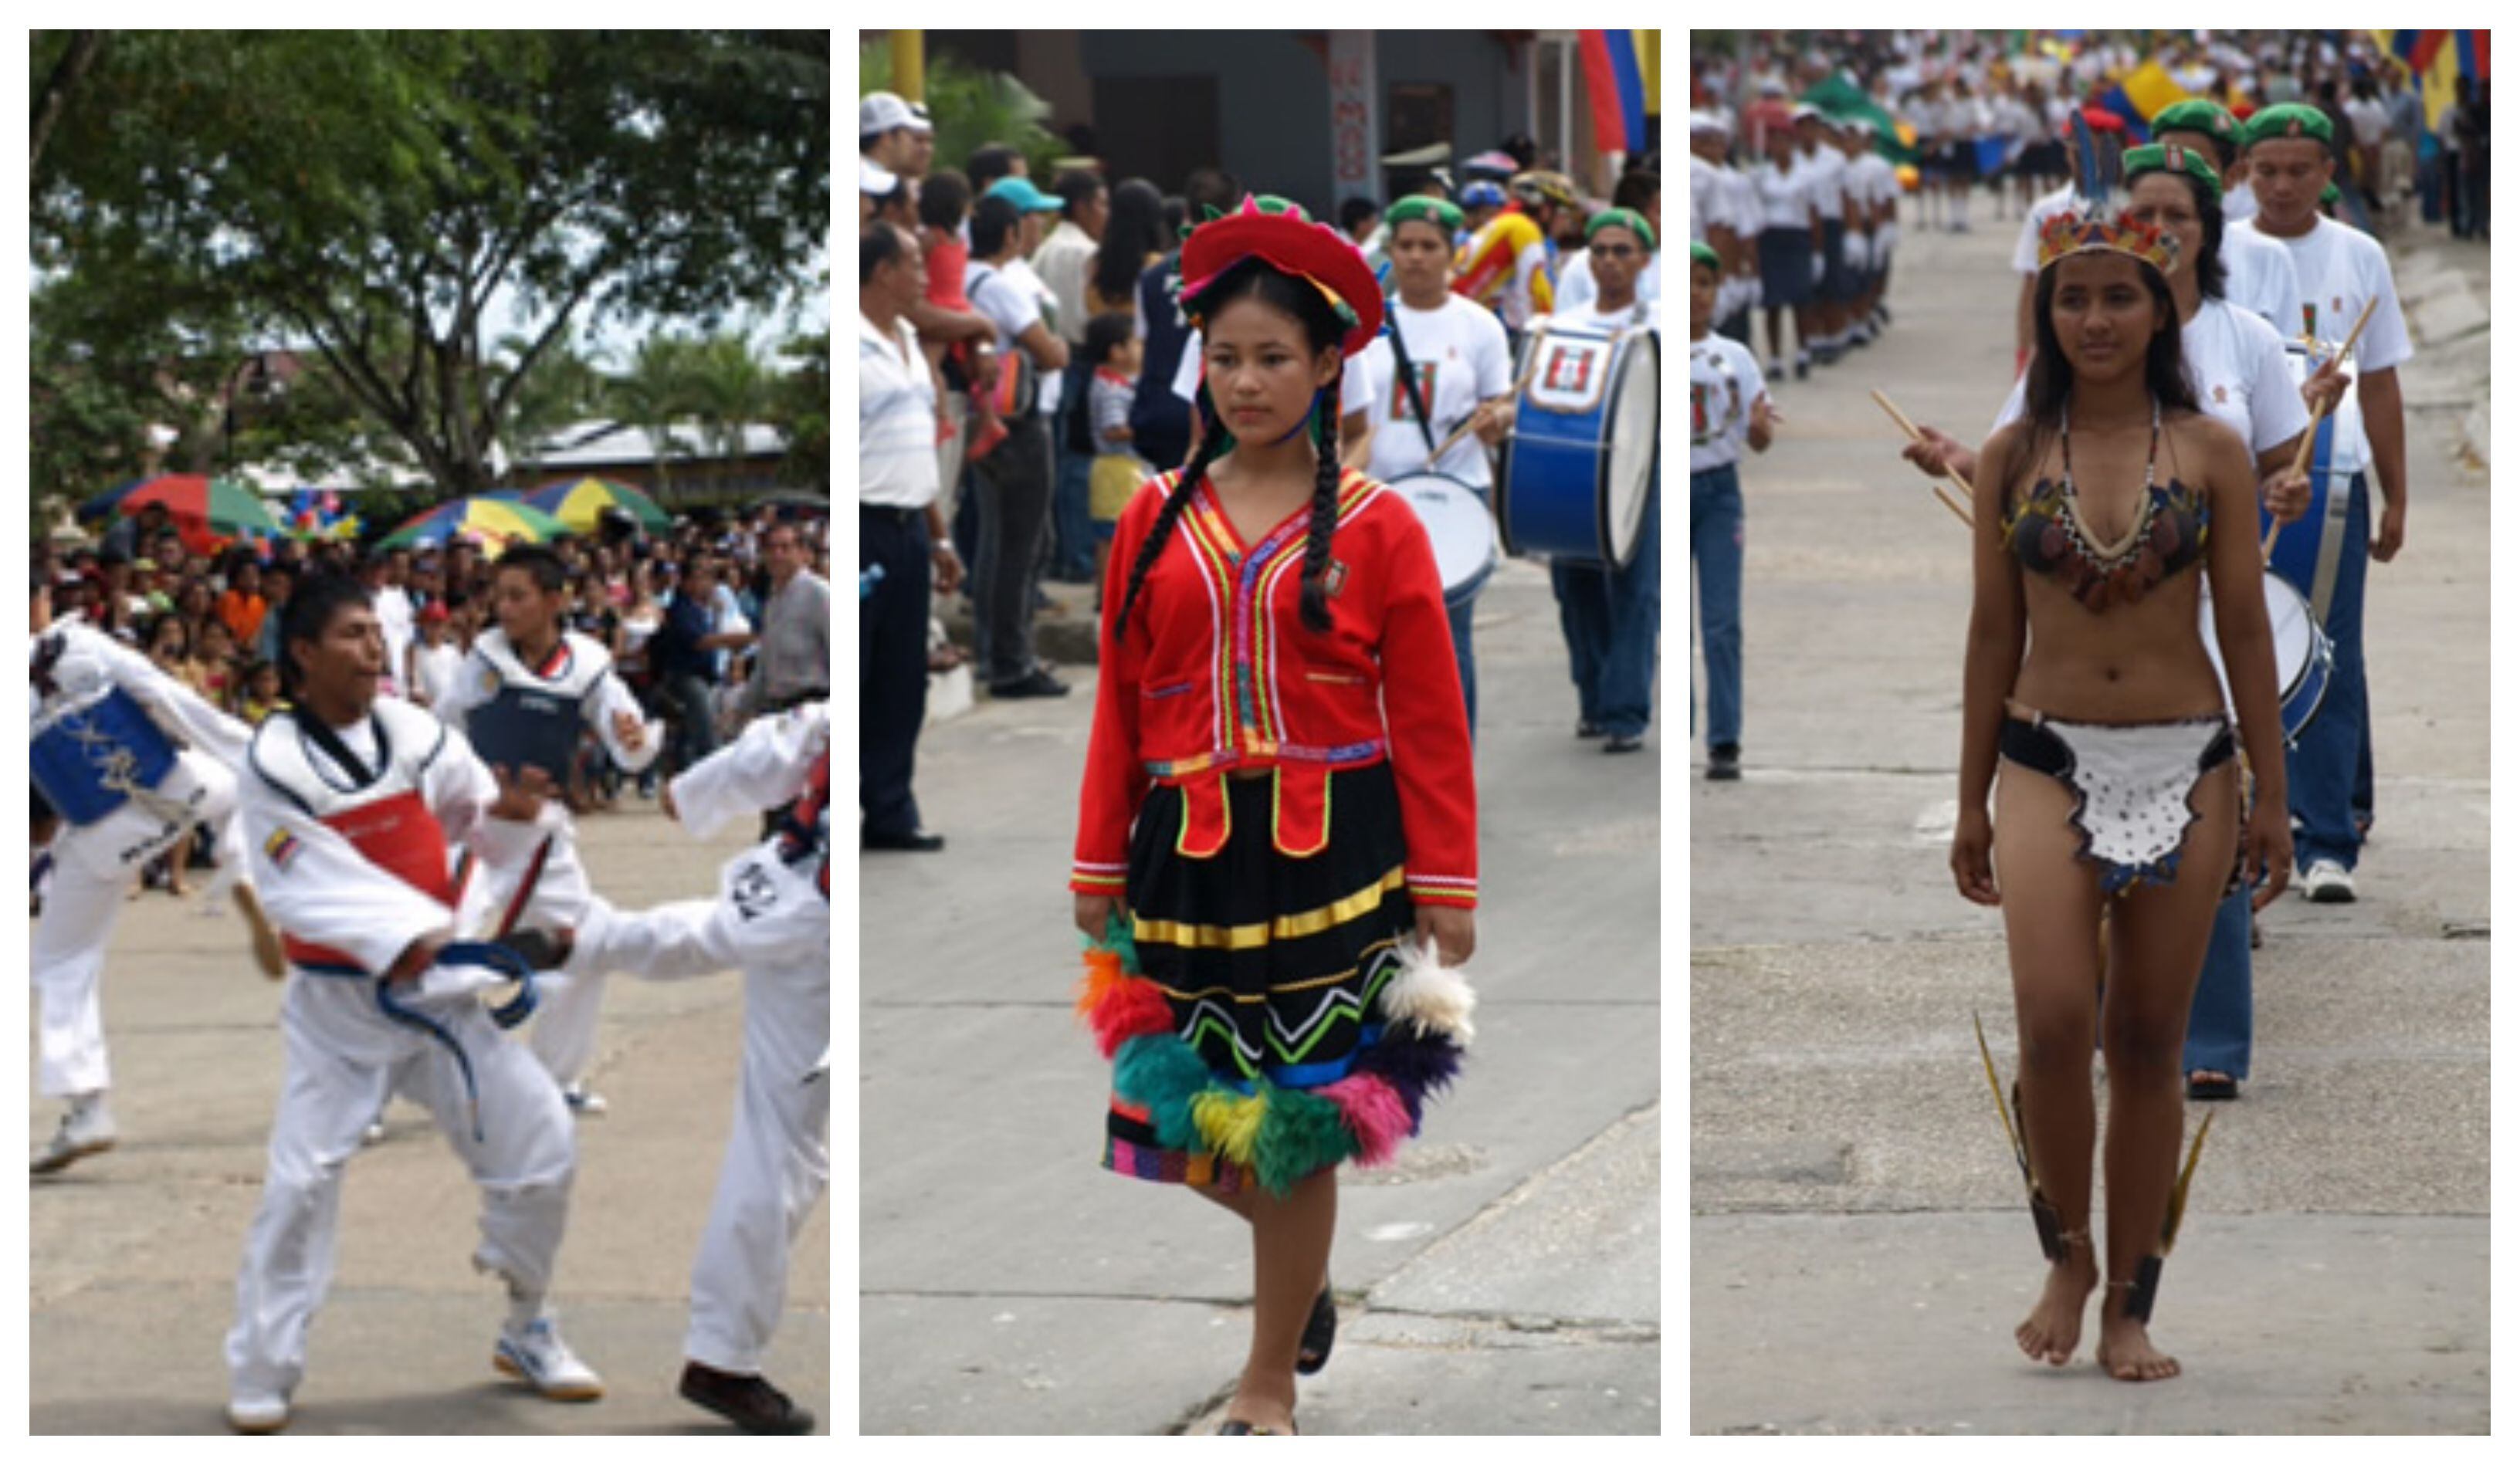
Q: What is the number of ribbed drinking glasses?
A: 0